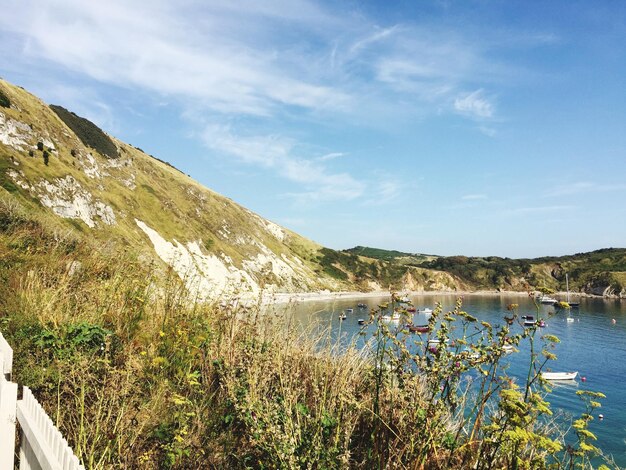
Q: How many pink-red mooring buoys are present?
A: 2